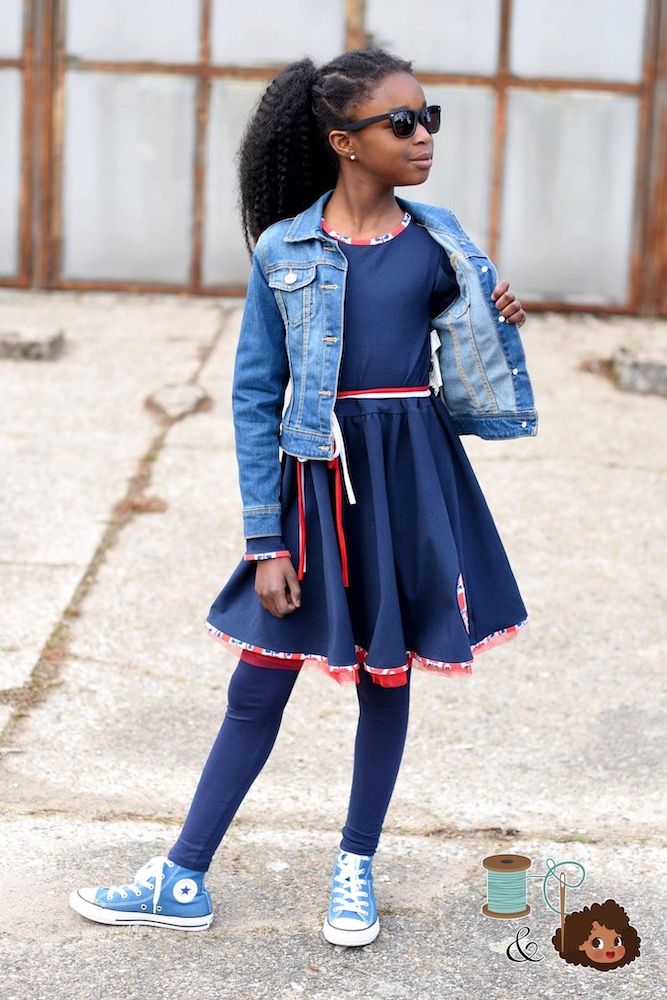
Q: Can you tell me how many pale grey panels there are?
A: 10